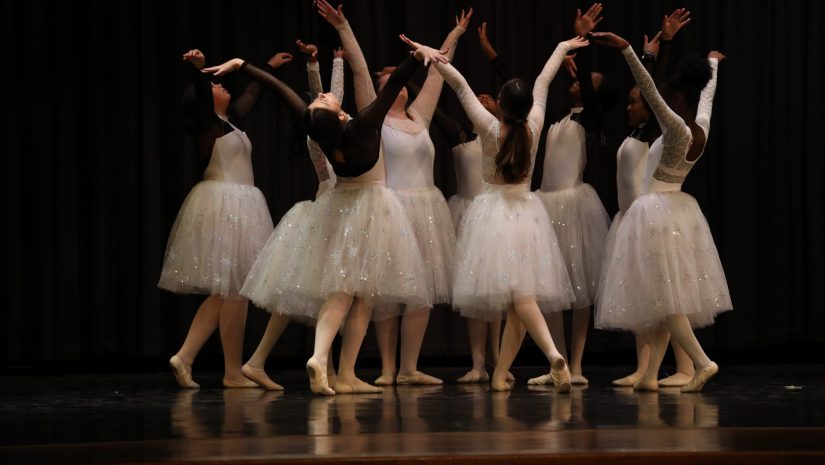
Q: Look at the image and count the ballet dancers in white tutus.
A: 9